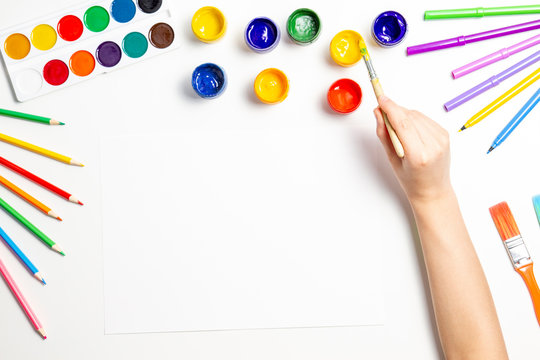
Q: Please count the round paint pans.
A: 12